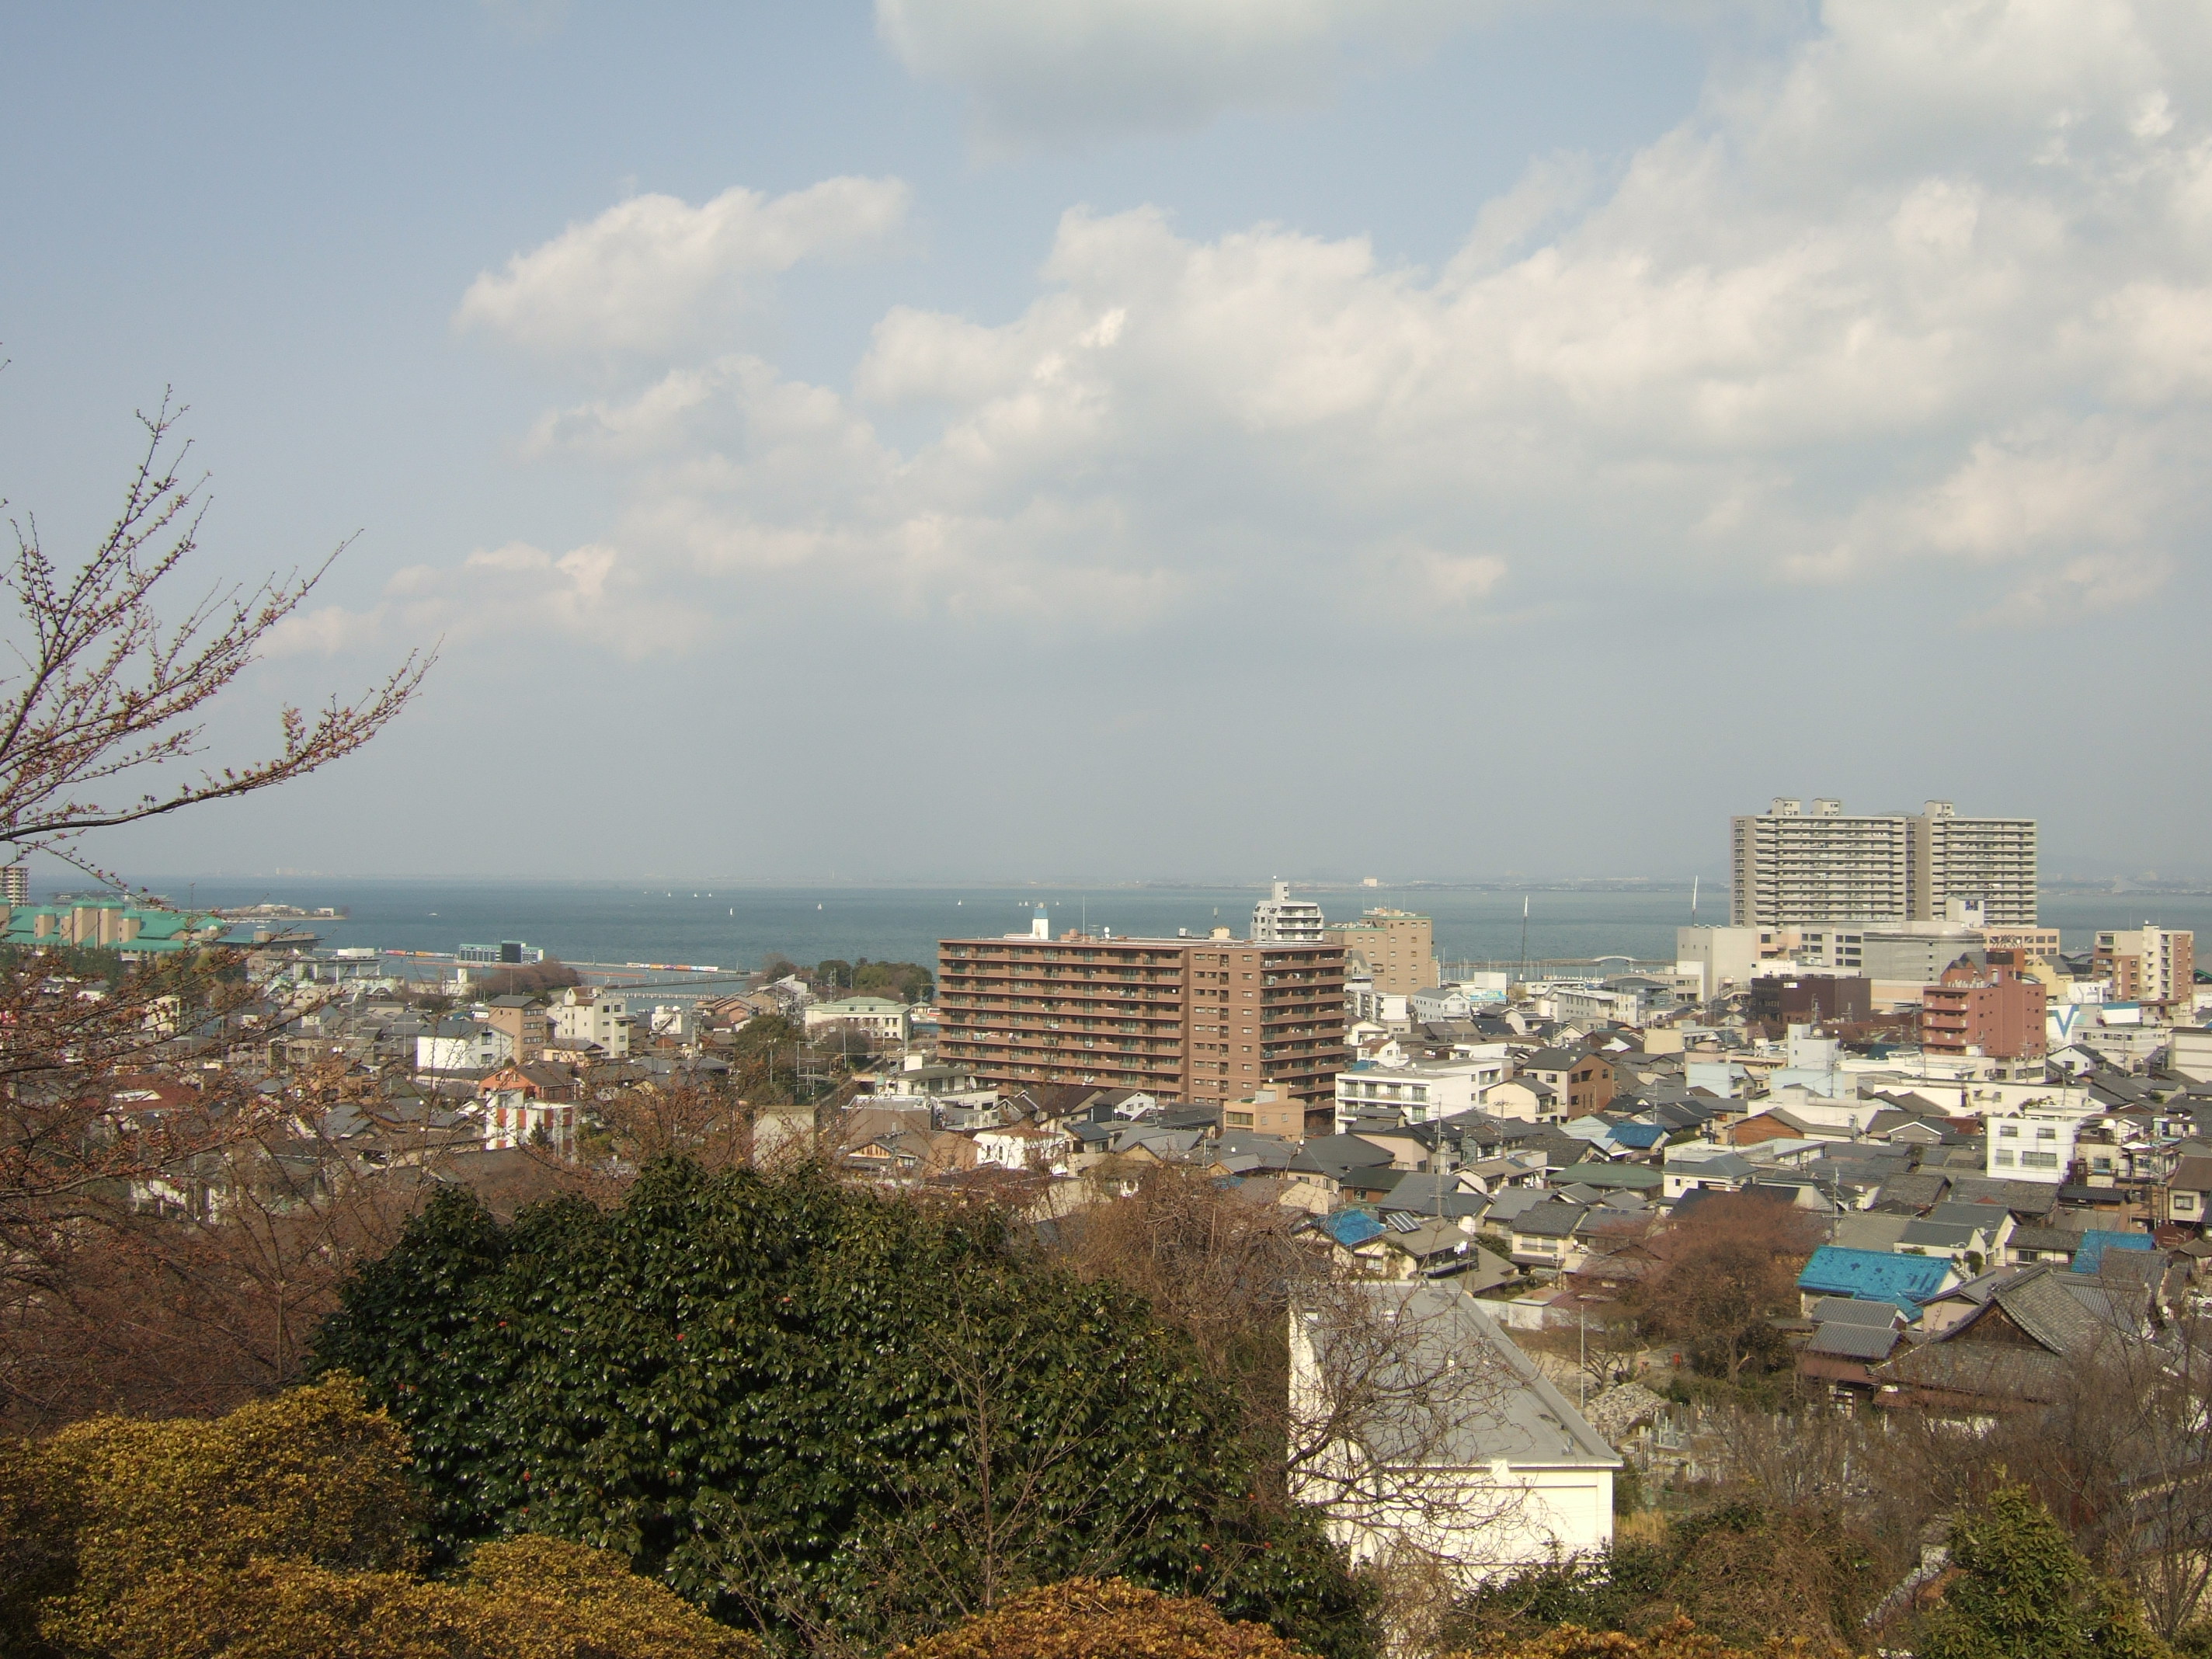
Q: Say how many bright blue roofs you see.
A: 4